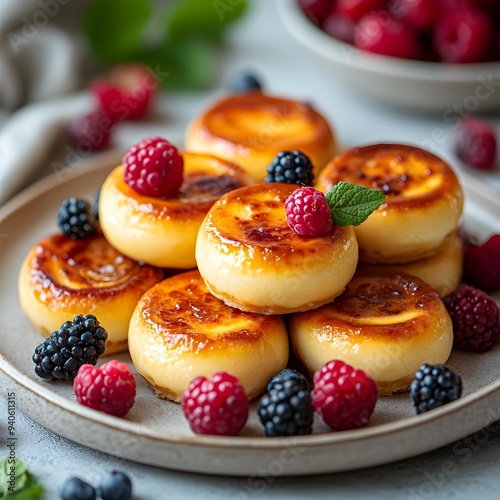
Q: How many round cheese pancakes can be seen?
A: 8